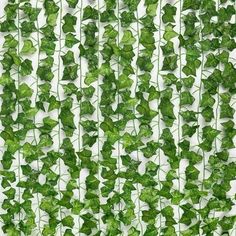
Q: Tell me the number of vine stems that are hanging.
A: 11